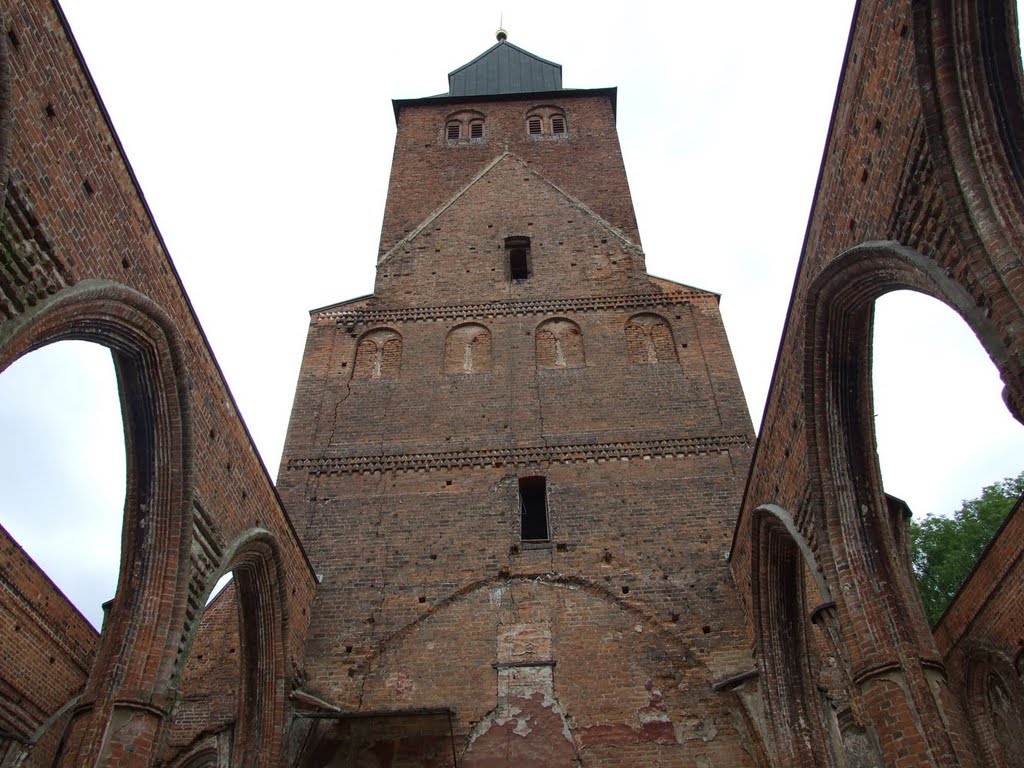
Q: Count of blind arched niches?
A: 4